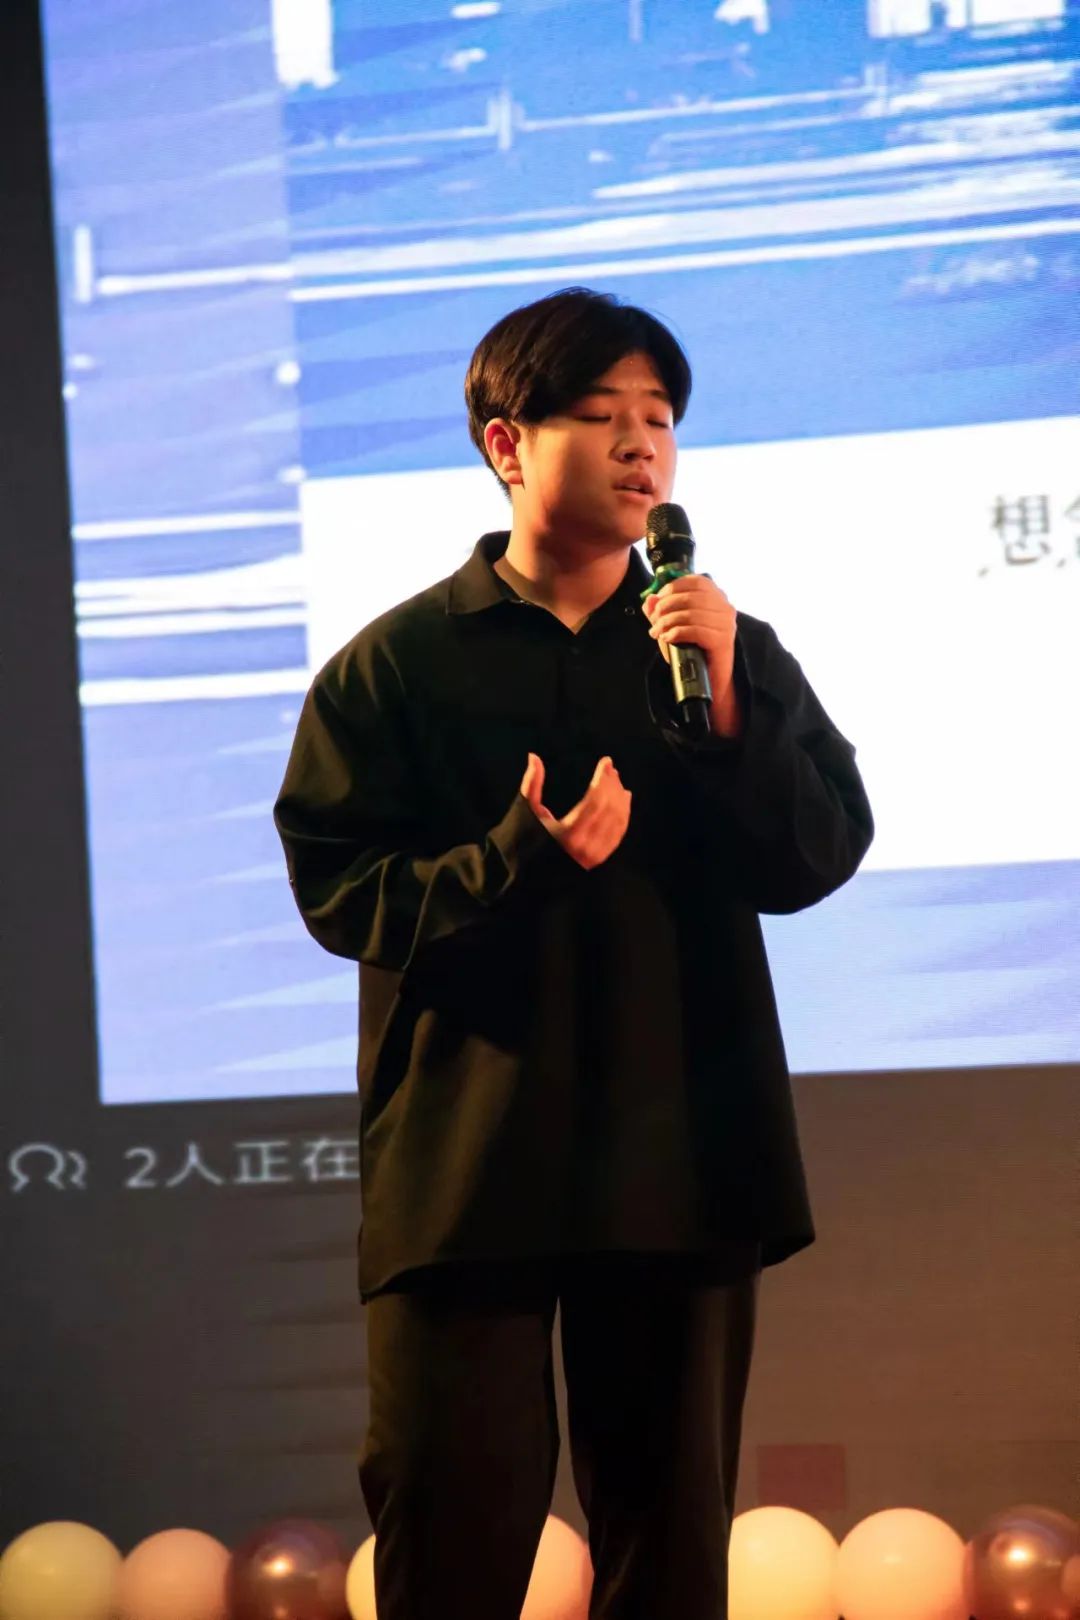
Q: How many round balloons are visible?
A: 8